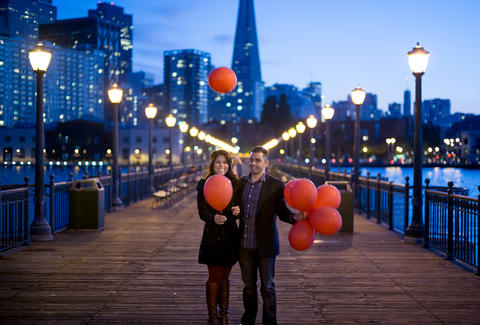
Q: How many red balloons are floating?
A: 1